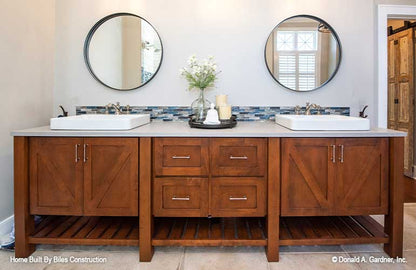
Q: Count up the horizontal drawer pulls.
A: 4